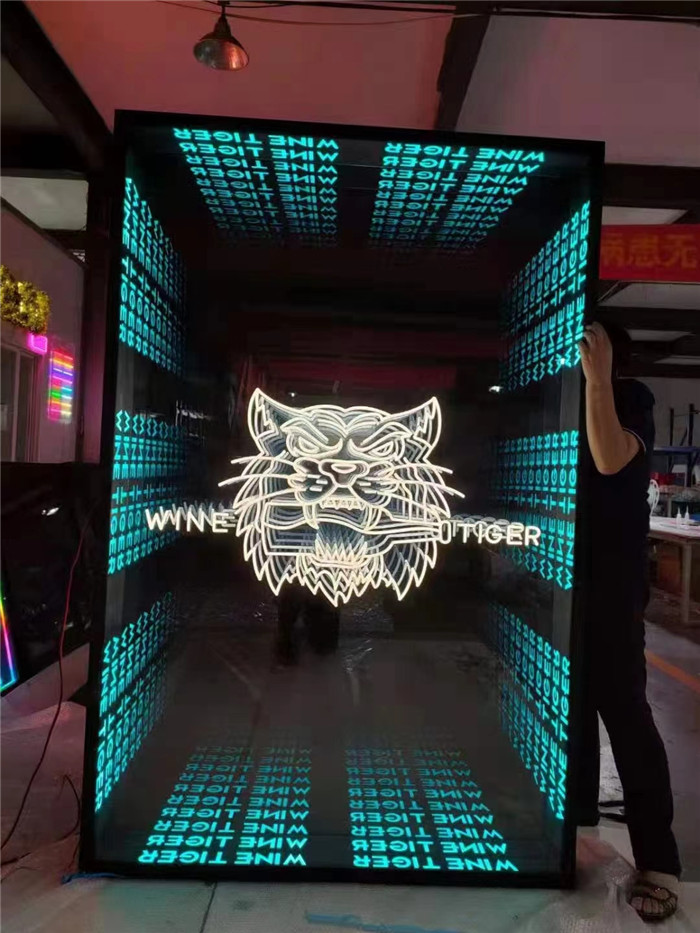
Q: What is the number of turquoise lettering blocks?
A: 10